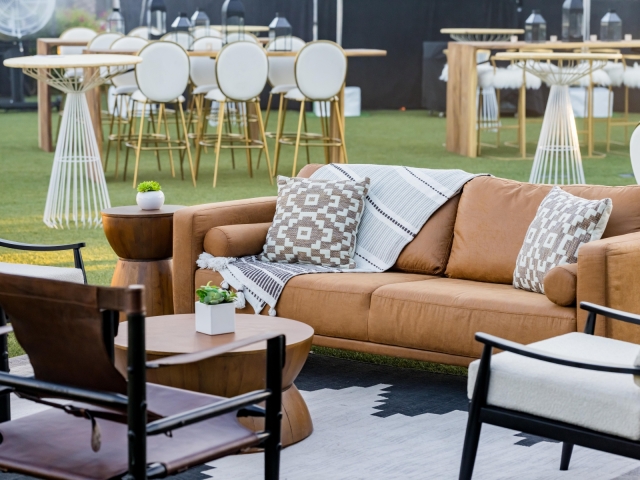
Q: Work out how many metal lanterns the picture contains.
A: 9